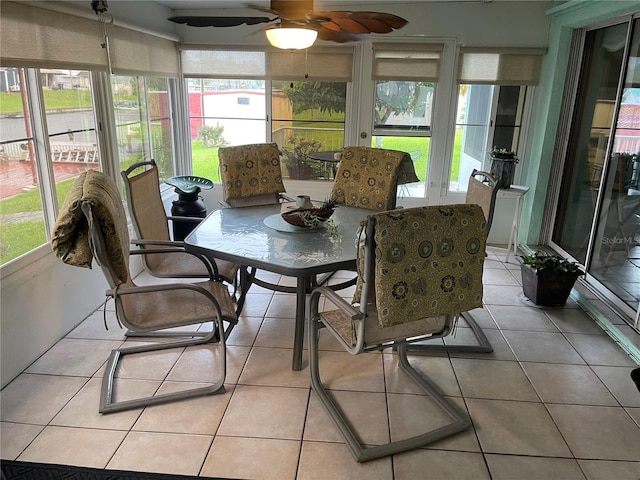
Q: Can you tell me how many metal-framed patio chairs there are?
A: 6